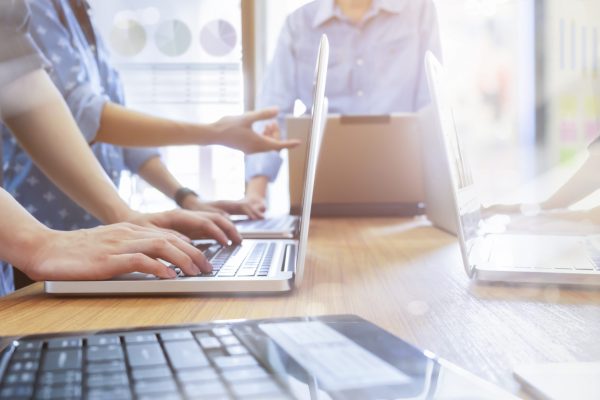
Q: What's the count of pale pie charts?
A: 3